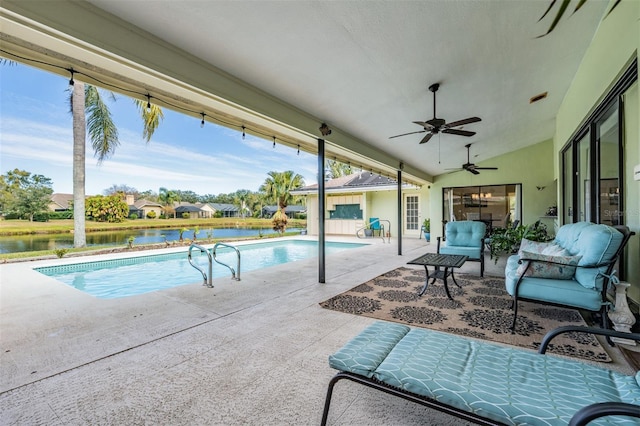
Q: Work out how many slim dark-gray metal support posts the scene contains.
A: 2